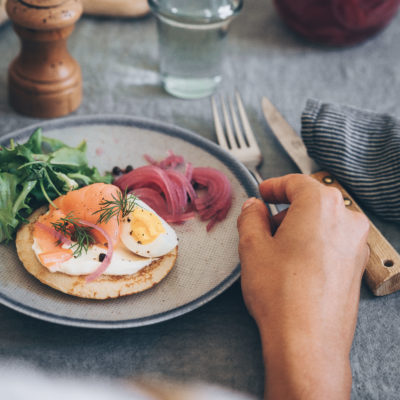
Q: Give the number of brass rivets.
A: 2